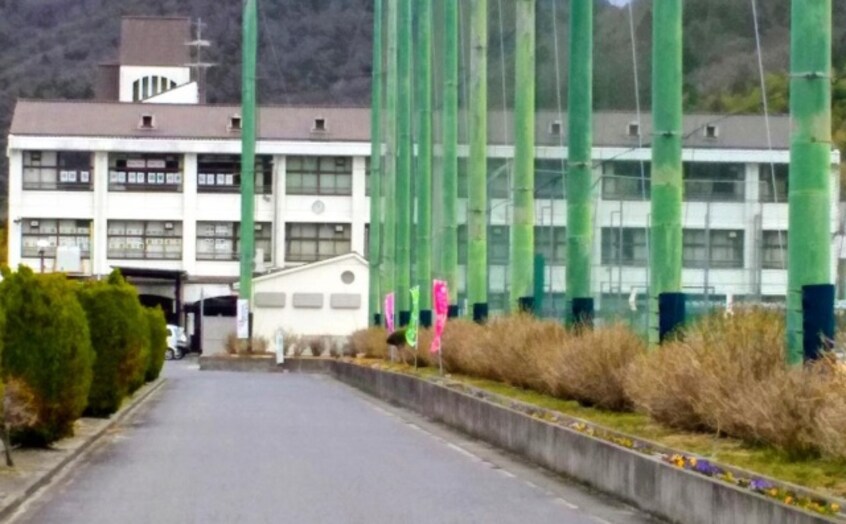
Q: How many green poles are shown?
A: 11